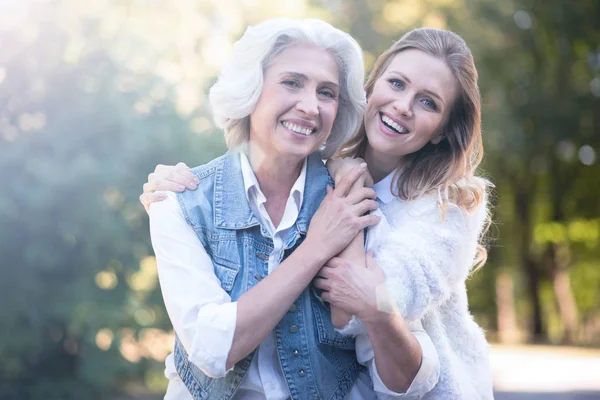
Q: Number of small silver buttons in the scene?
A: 4